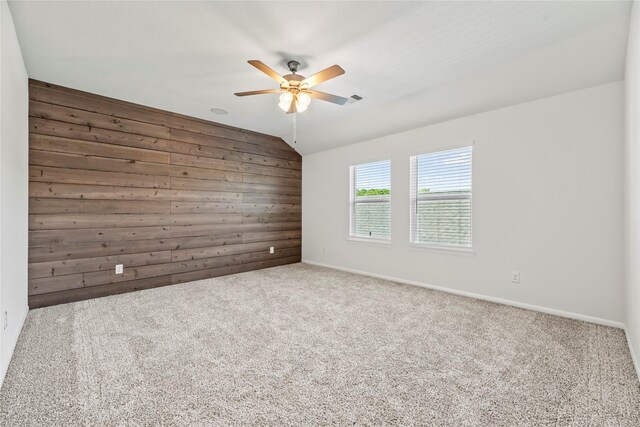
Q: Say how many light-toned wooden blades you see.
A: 5